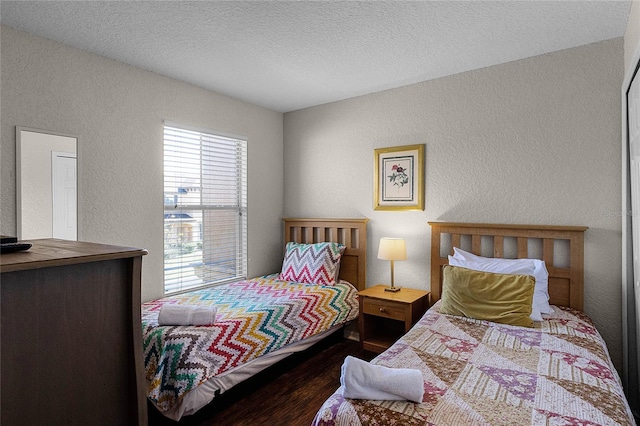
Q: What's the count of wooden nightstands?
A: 1